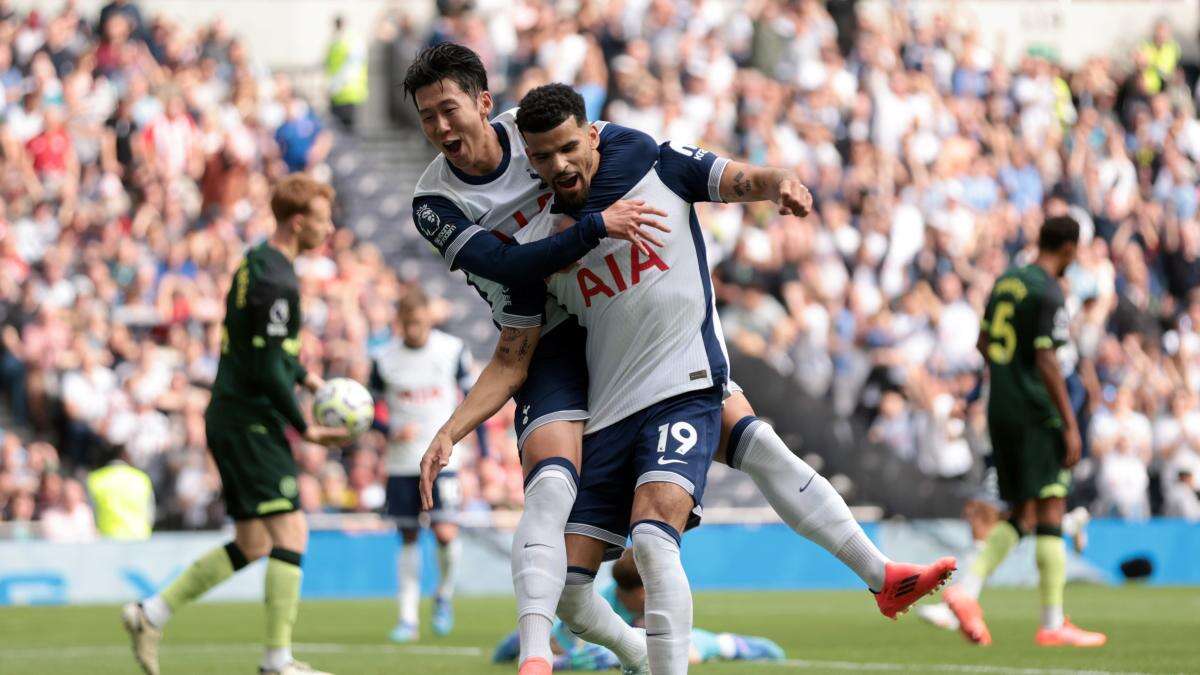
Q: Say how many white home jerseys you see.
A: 3